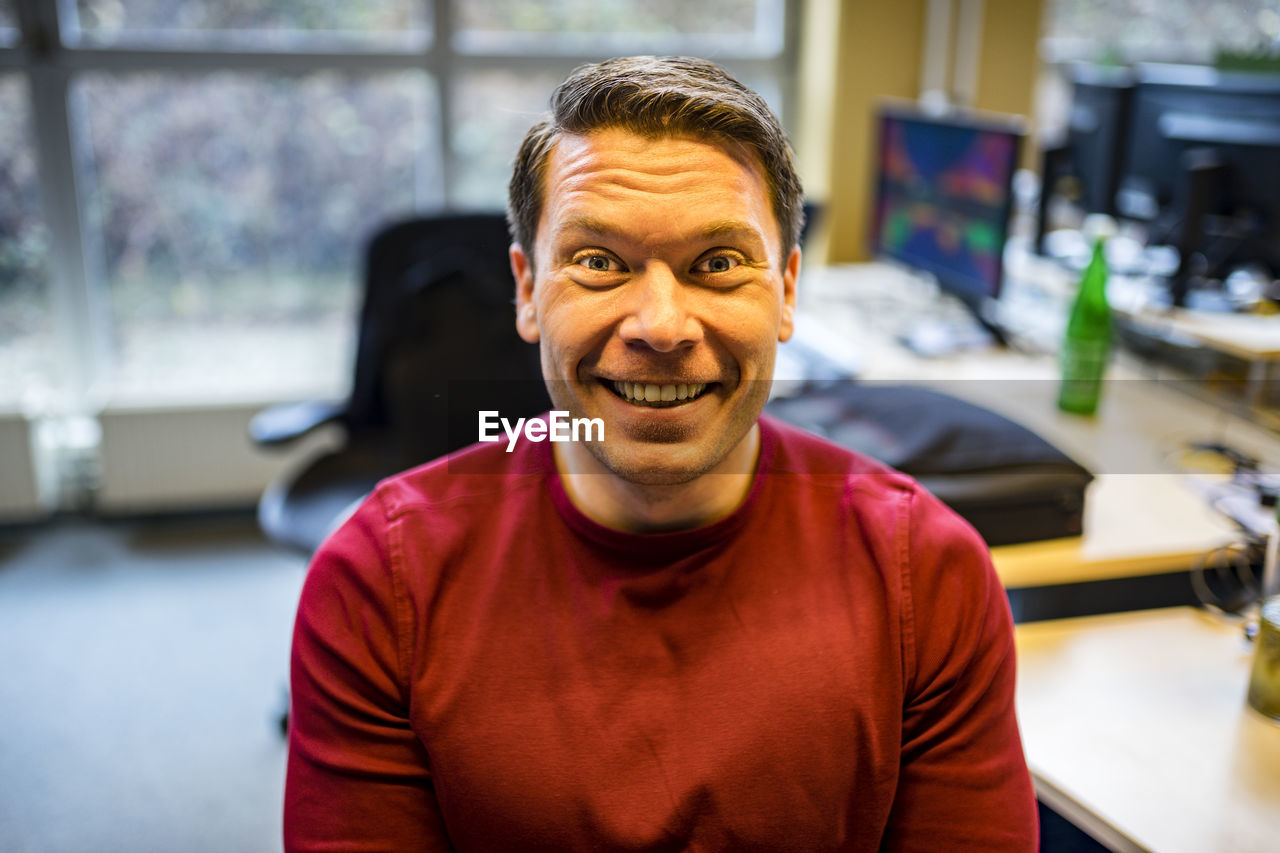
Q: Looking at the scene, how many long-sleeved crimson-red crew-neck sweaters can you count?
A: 1